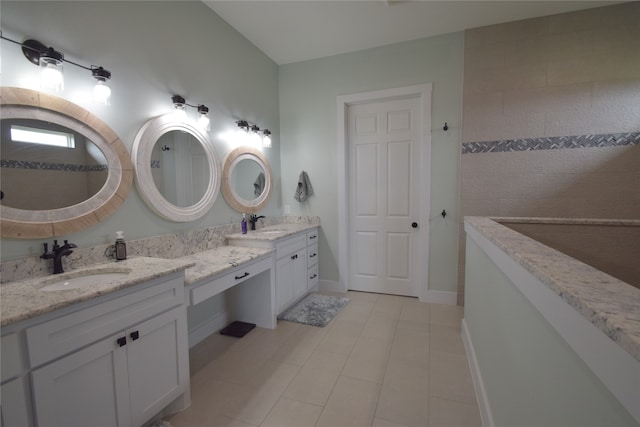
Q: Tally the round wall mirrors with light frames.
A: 3